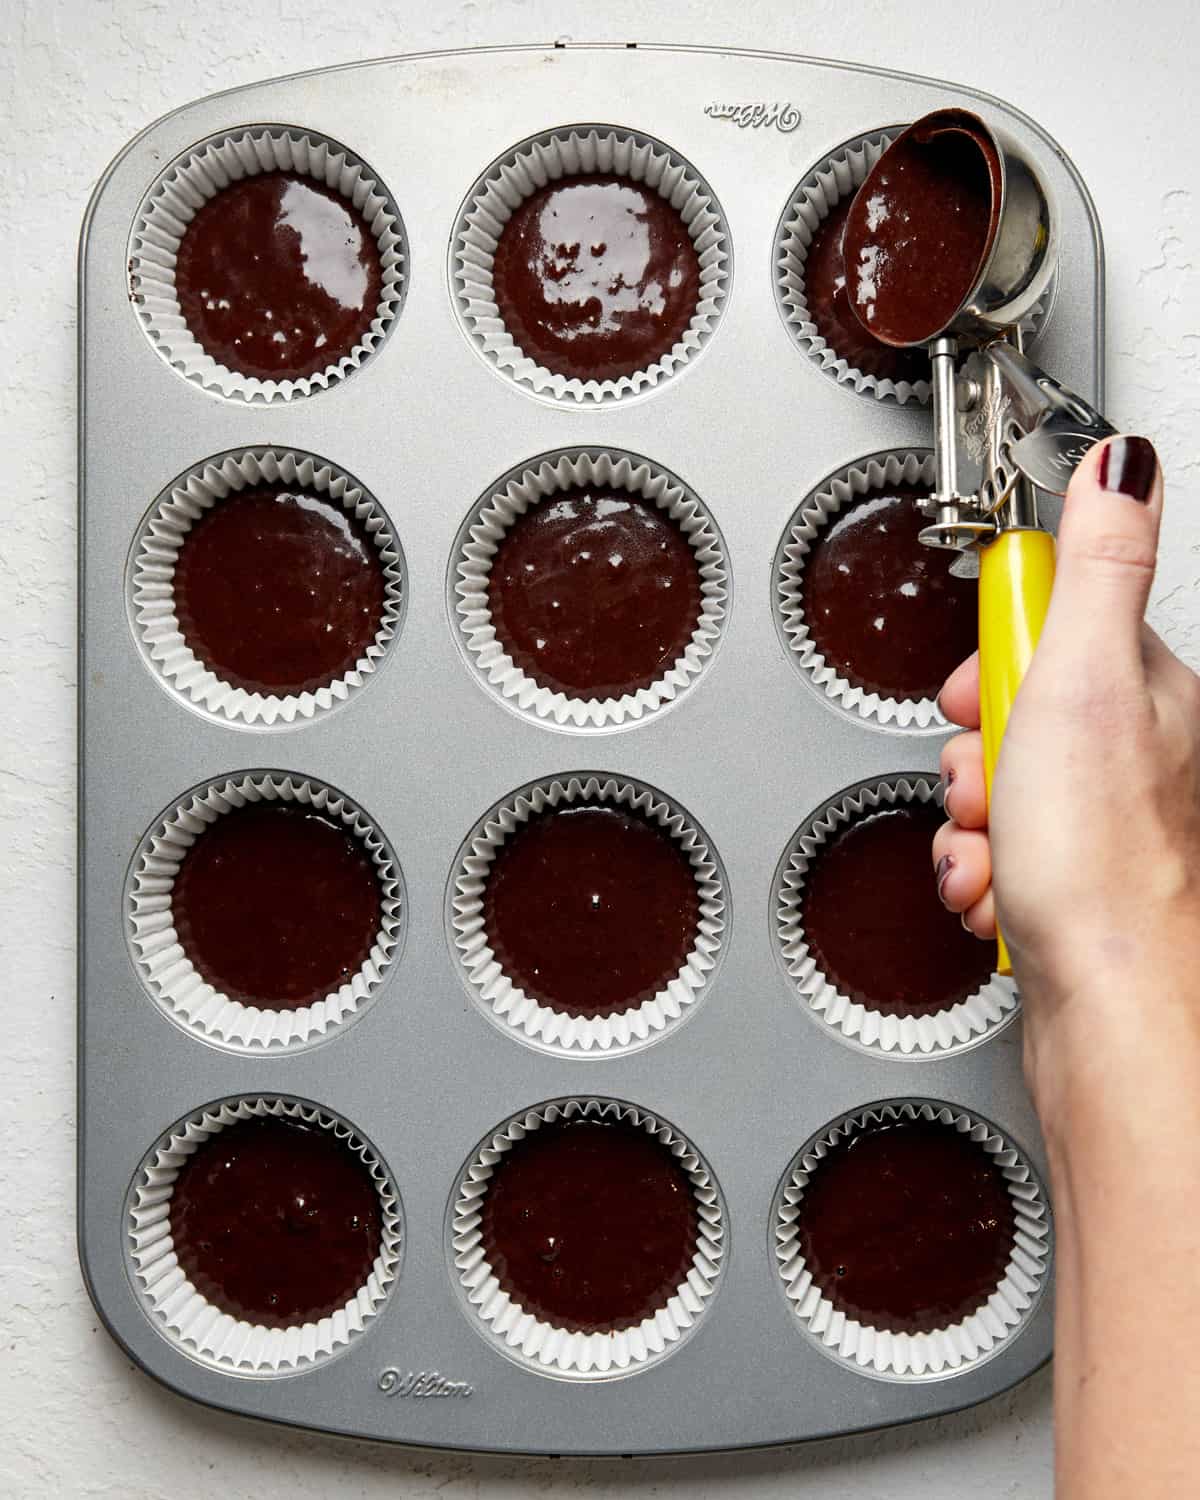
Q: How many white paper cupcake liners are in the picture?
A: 12